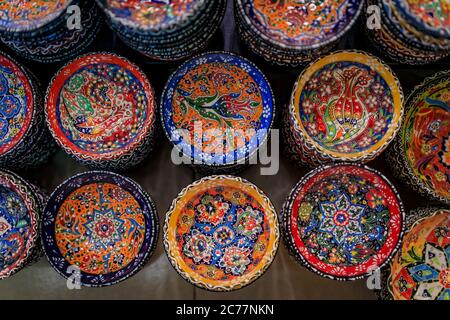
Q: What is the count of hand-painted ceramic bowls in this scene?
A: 14